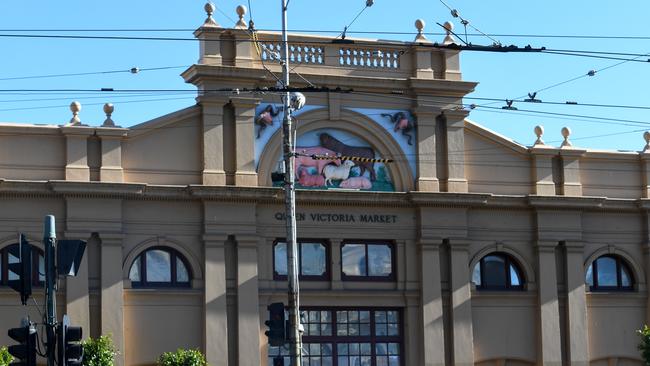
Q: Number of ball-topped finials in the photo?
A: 9